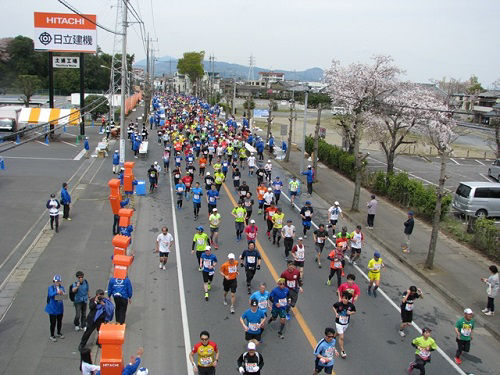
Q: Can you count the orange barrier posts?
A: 6